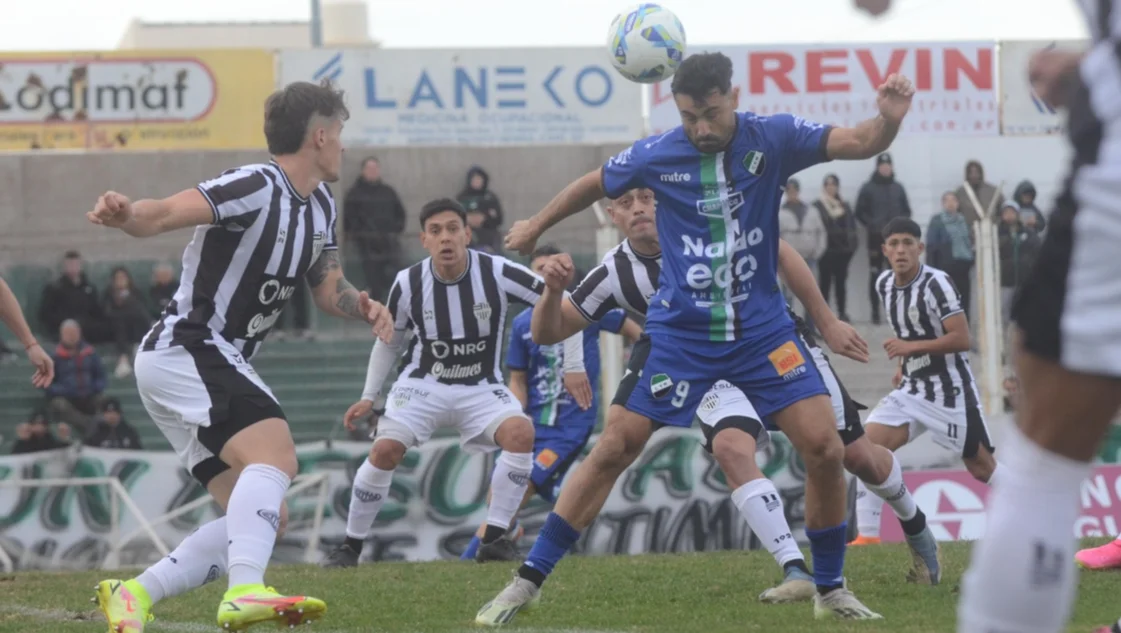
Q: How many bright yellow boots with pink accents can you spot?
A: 2